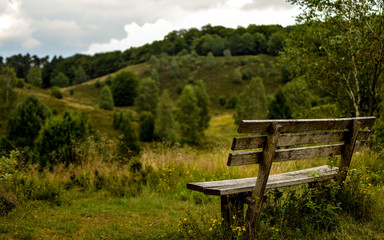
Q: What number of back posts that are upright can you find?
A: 2